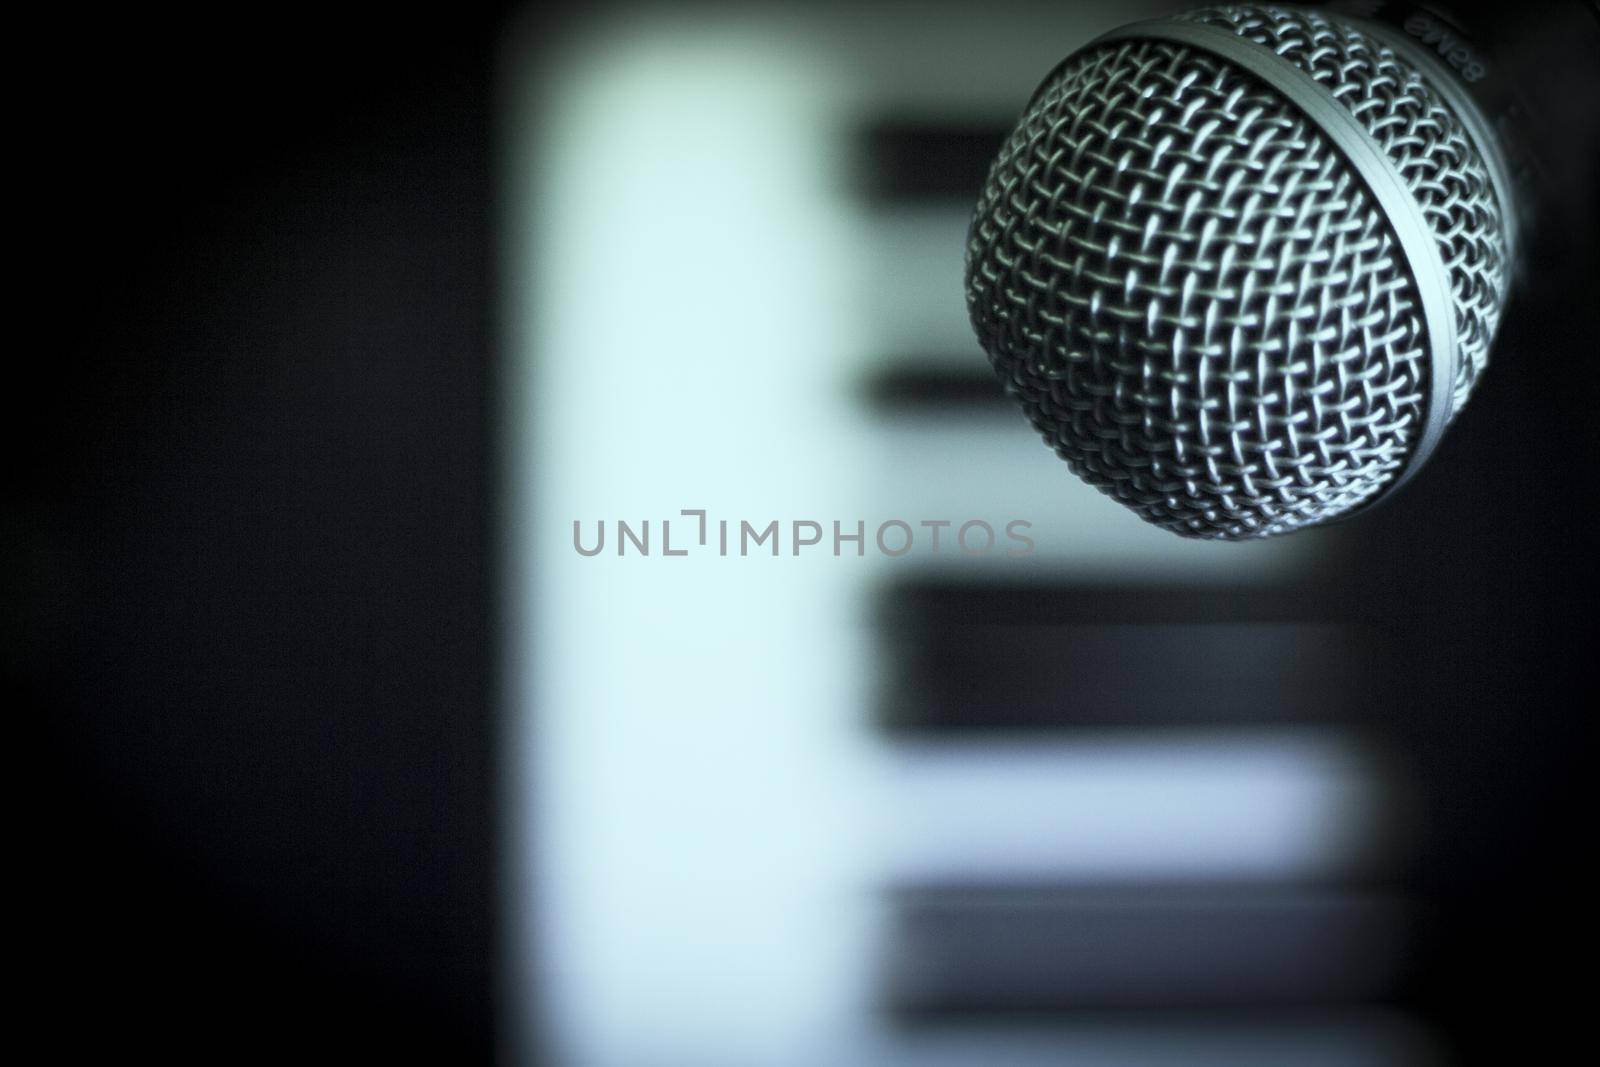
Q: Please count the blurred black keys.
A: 4